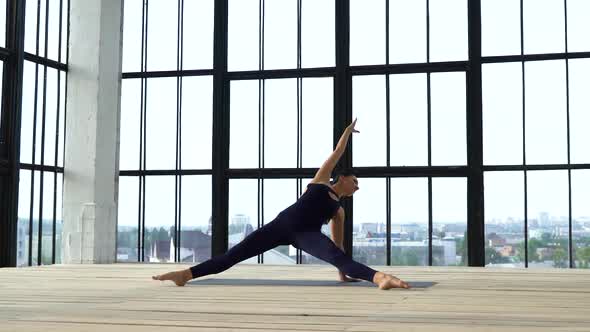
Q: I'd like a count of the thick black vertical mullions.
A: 4